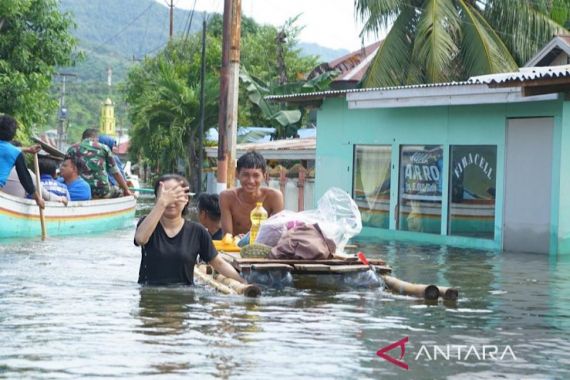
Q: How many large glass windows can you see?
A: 3